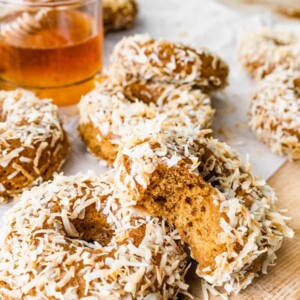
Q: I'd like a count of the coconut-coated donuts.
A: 8